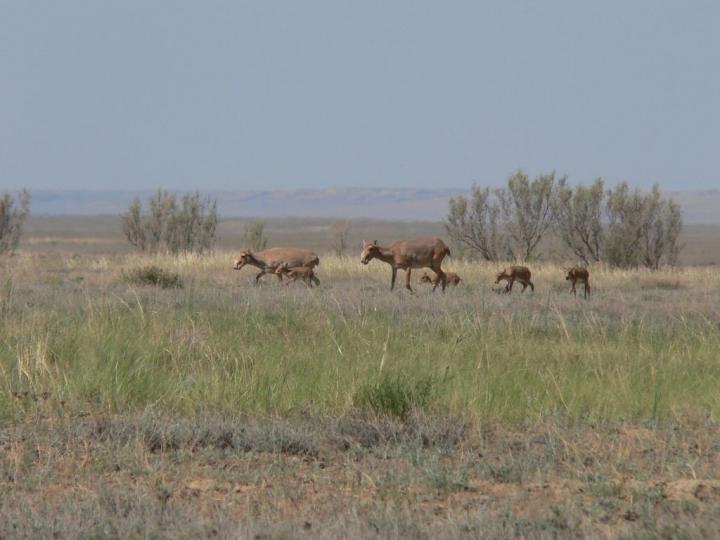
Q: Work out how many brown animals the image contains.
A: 6